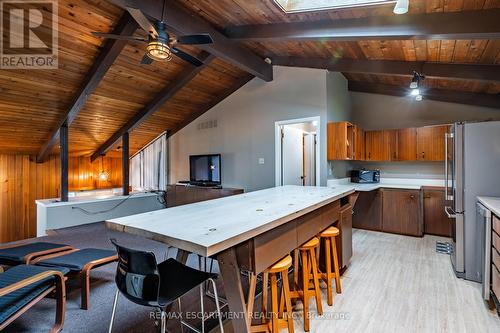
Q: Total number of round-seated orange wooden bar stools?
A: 3